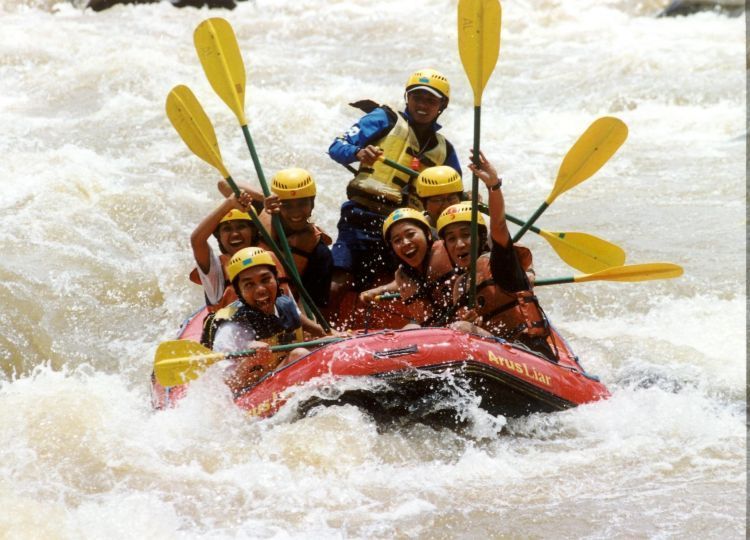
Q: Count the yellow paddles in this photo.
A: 7